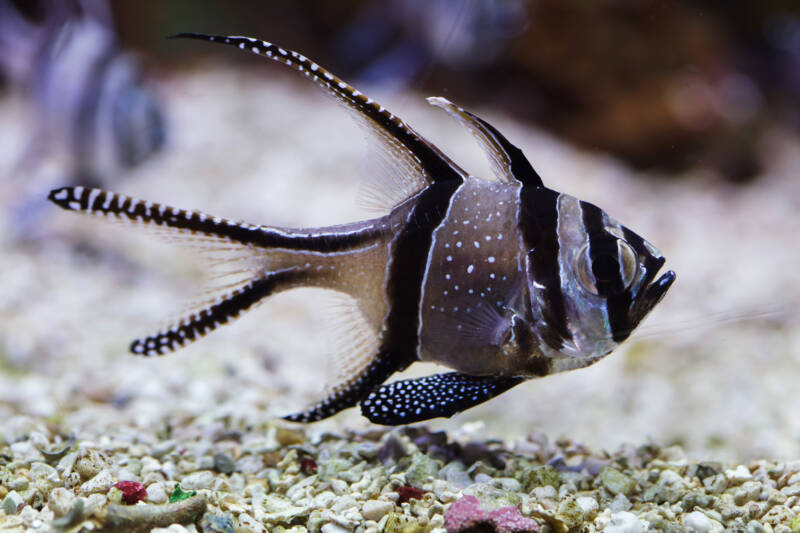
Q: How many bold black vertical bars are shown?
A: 3